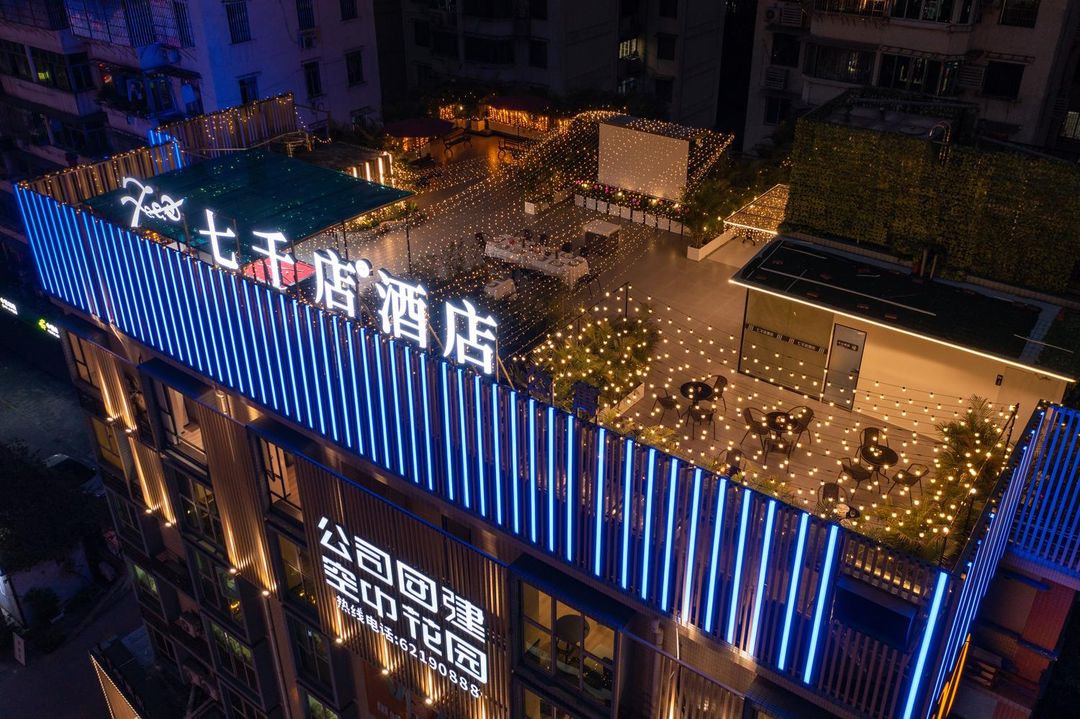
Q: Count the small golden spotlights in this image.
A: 9